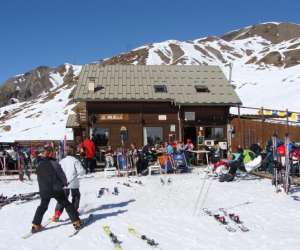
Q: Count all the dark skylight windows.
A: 2